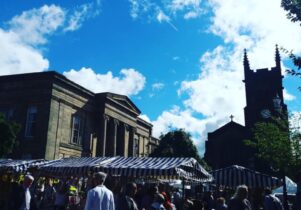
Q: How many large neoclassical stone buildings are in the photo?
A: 1